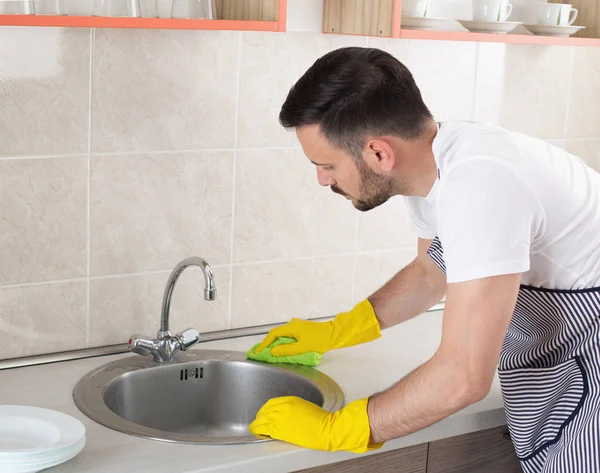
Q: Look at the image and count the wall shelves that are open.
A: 2